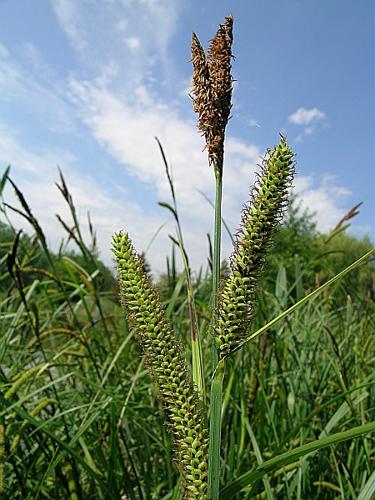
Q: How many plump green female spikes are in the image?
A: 2